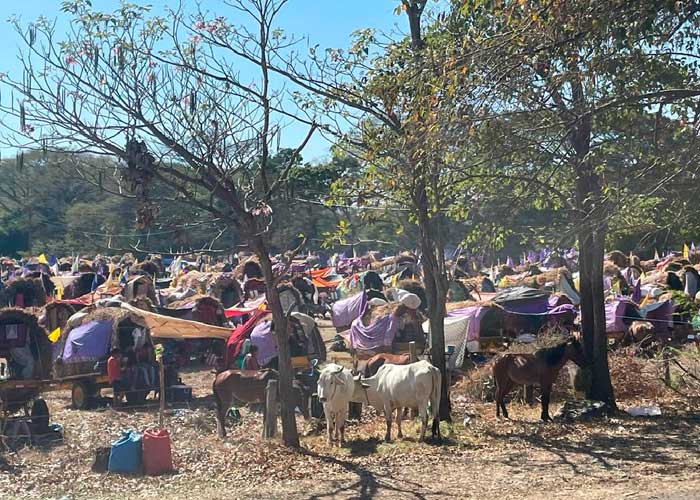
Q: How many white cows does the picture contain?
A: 2